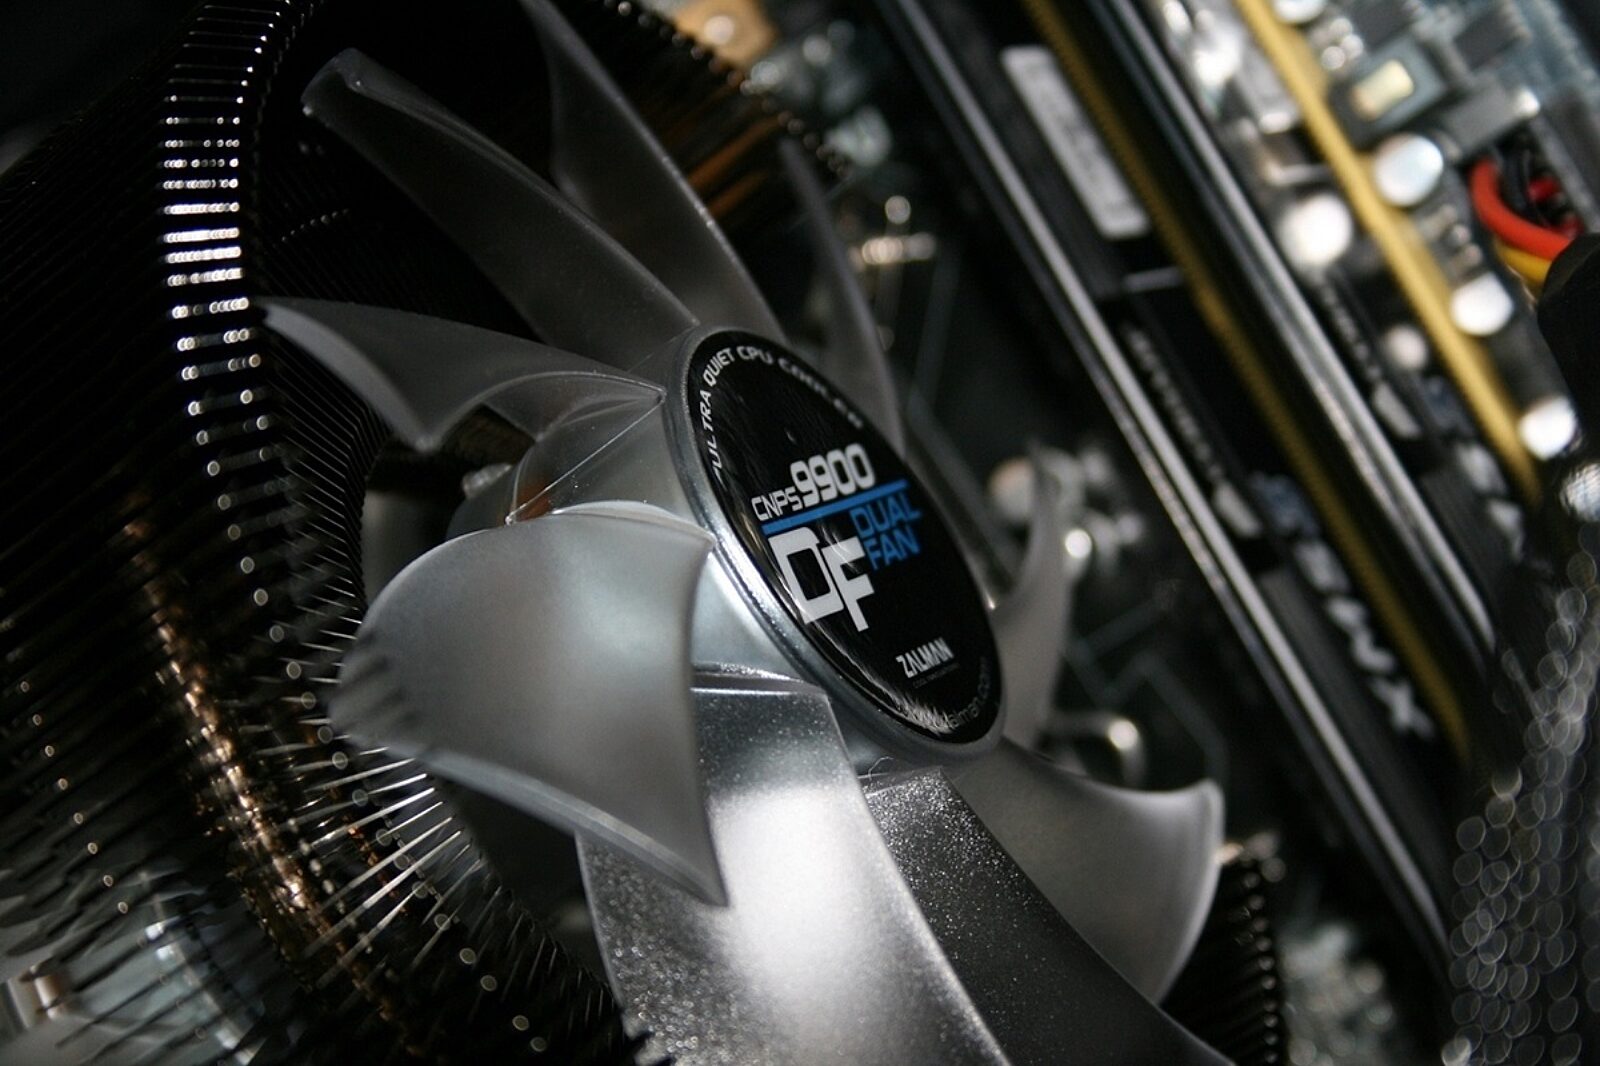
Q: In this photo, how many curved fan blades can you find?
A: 9